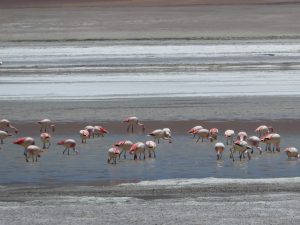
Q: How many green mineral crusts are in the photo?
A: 0